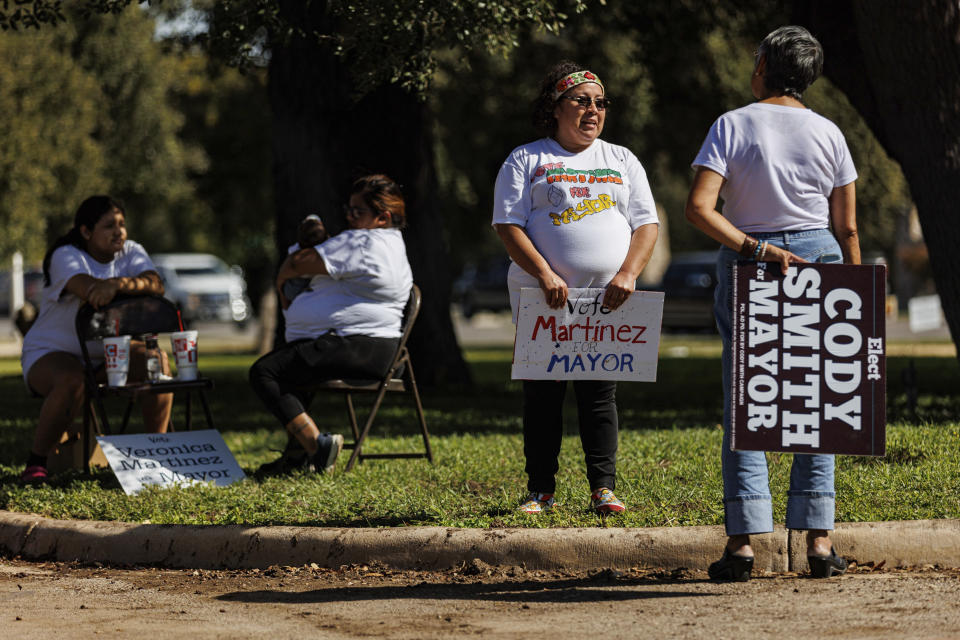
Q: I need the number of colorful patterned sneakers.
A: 2